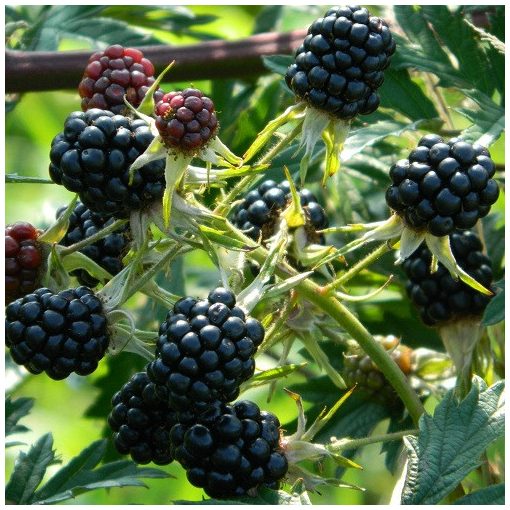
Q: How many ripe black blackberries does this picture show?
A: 10